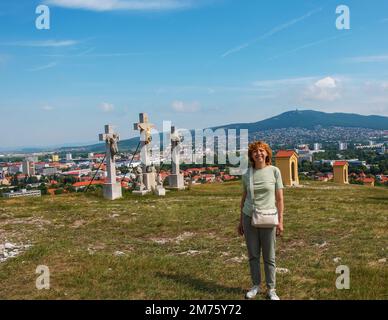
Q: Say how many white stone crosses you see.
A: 3